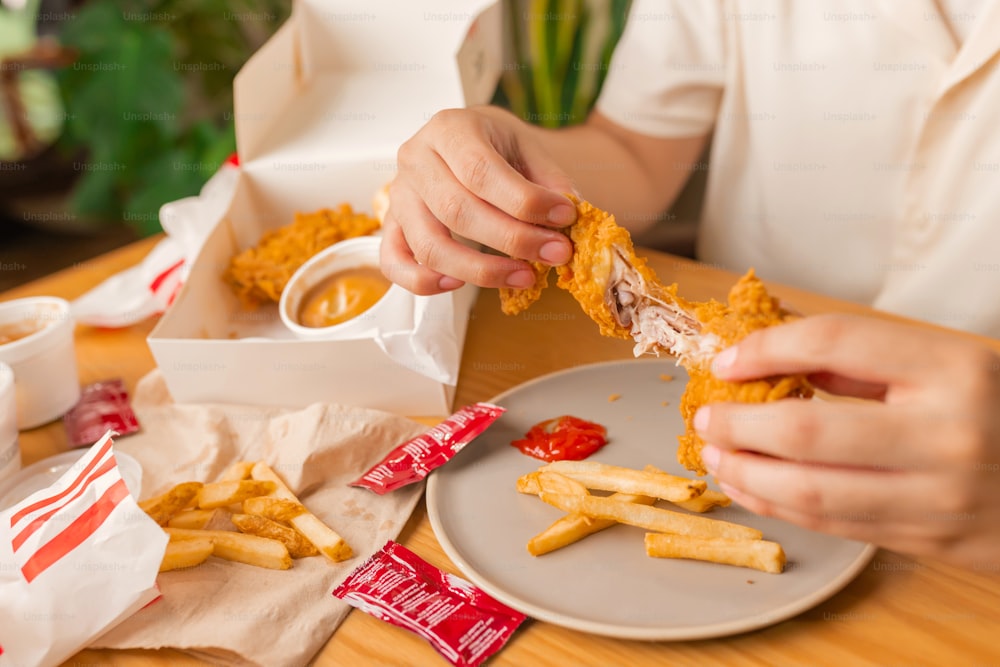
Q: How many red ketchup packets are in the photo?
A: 3